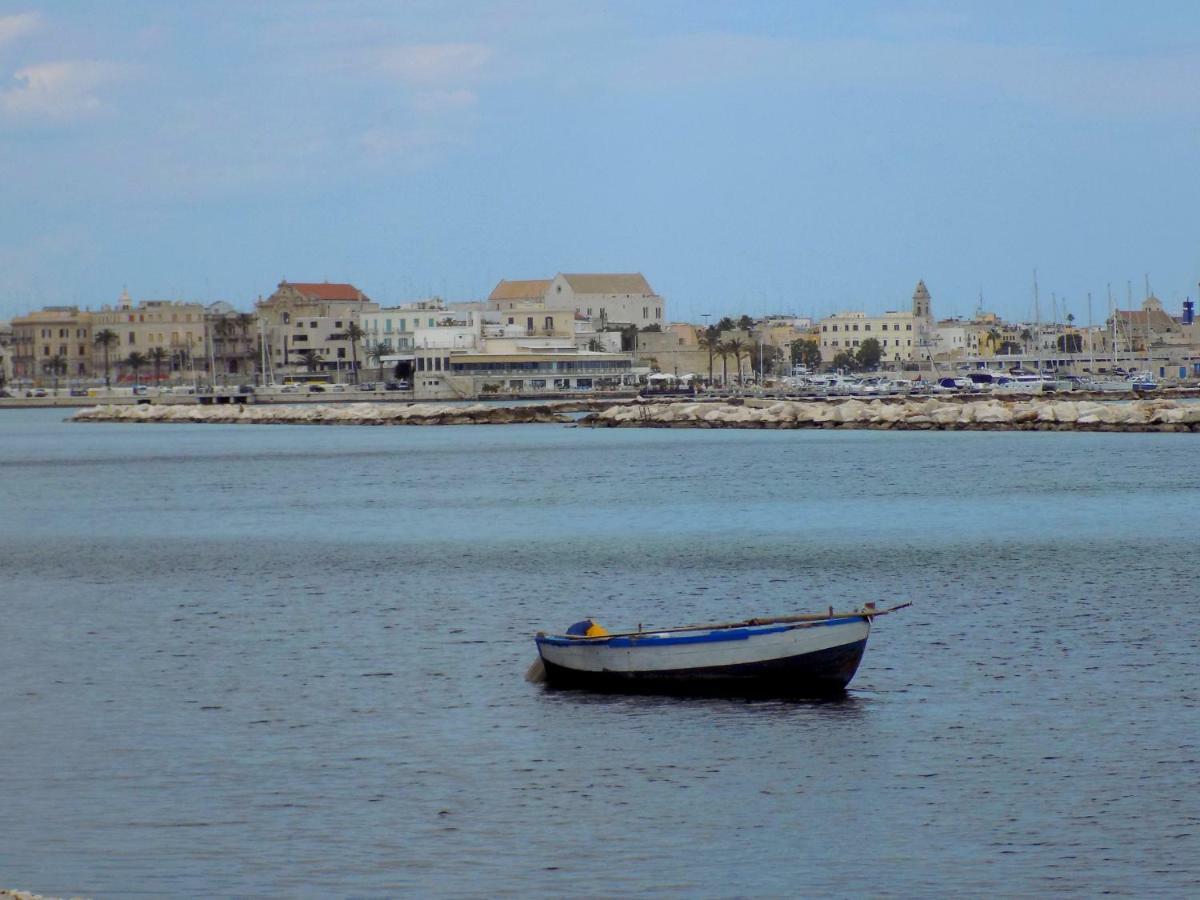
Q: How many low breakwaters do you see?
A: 2